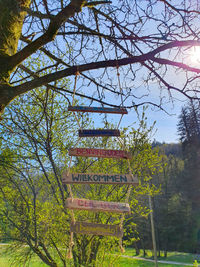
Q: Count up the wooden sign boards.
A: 6